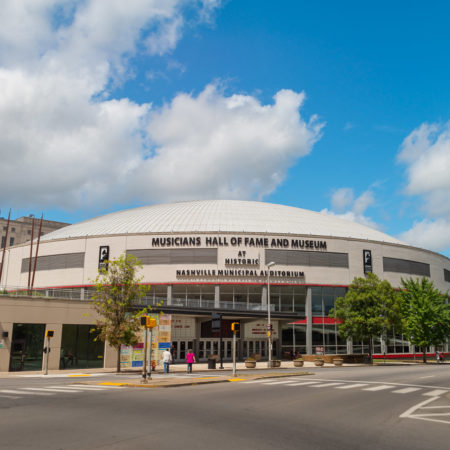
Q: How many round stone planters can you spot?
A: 5